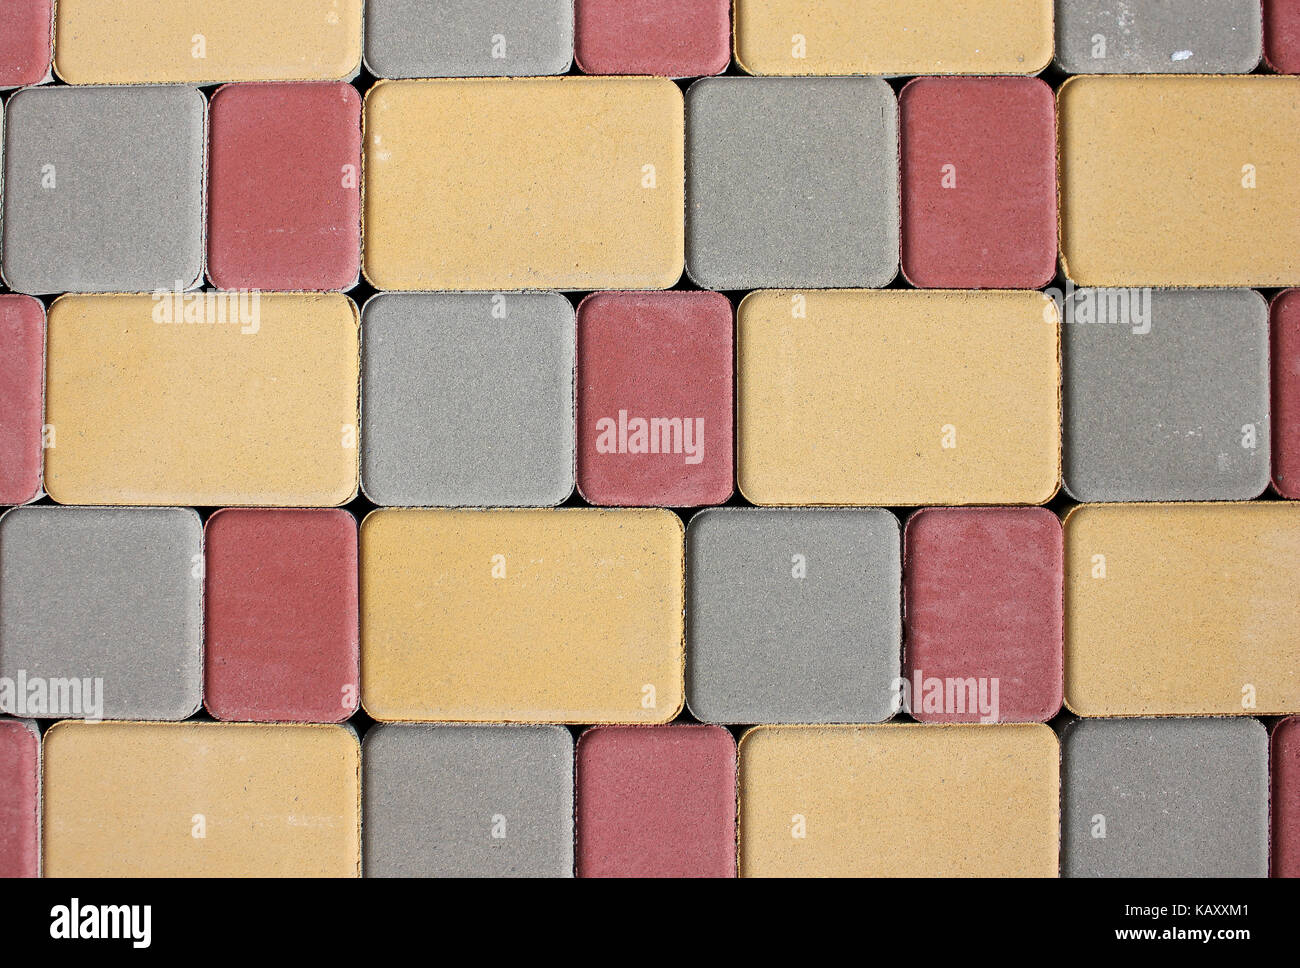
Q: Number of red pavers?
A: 13